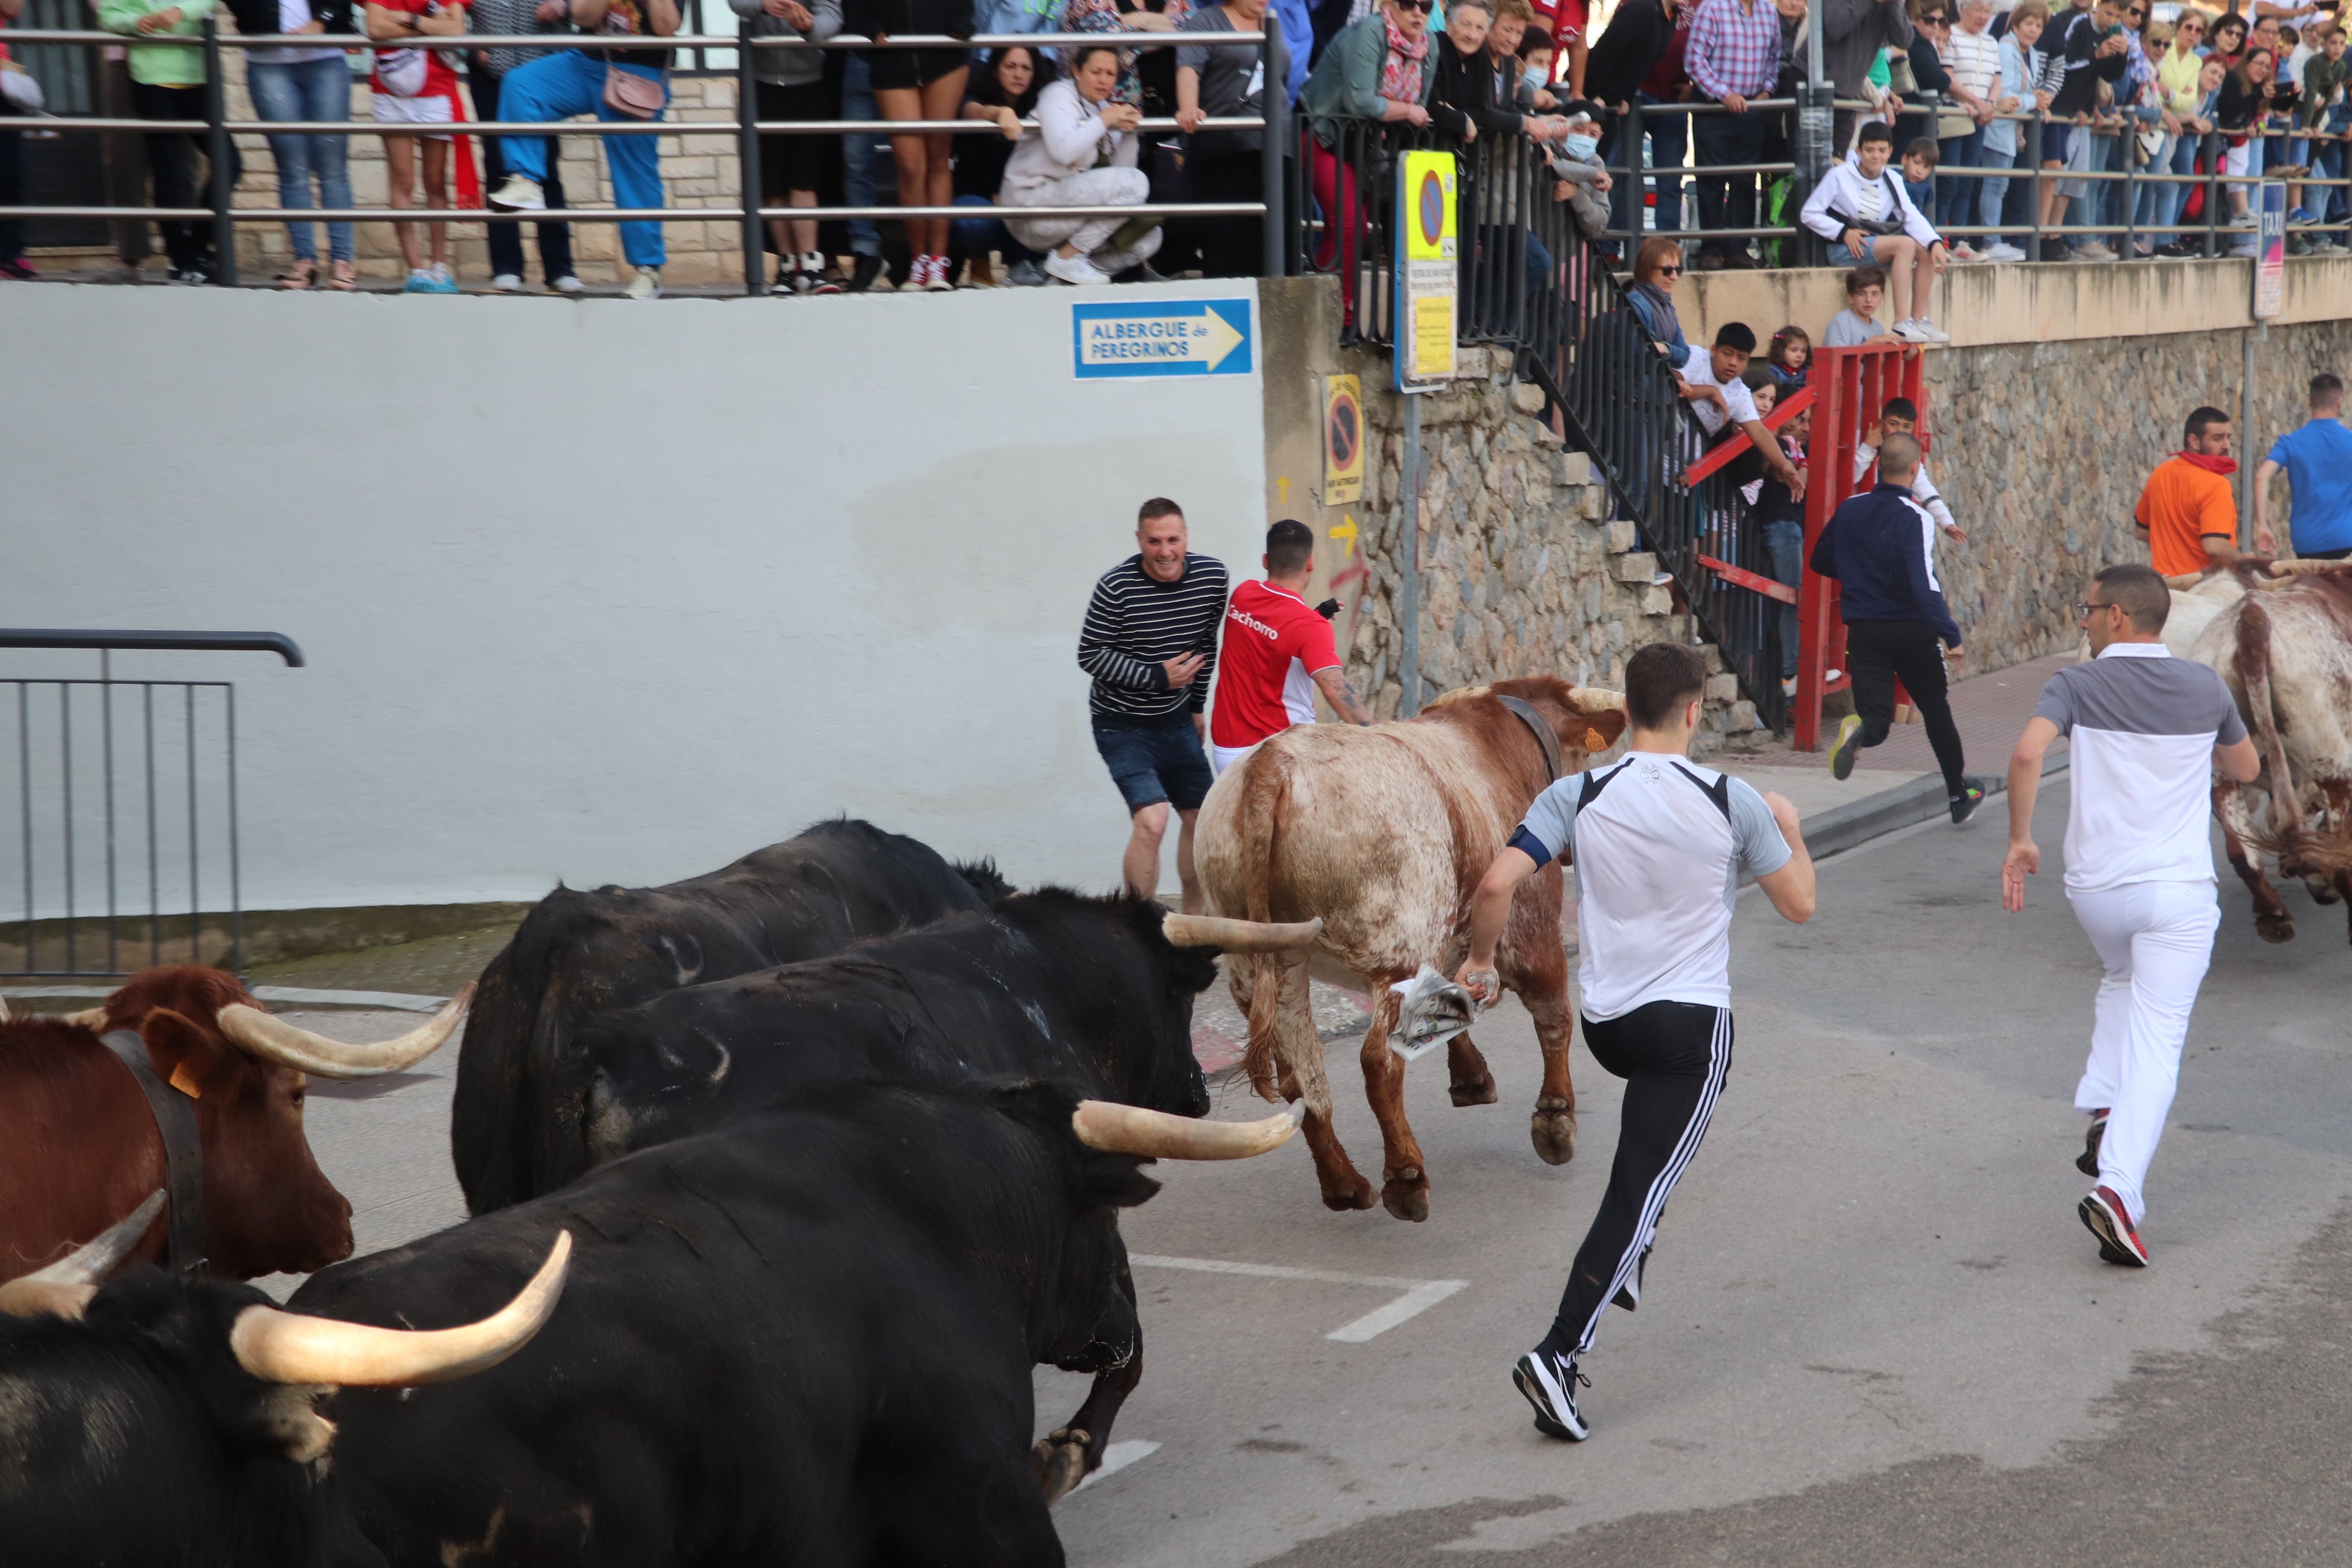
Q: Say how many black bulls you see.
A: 4